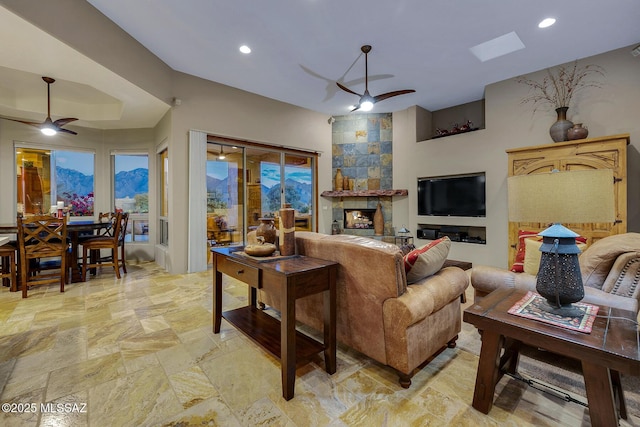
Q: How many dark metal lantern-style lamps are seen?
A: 1